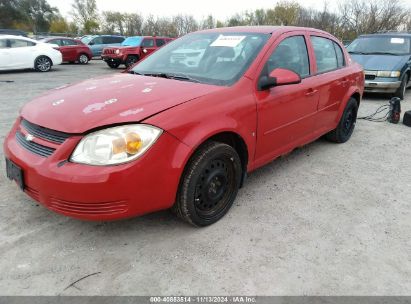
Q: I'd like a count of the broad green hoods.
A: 0